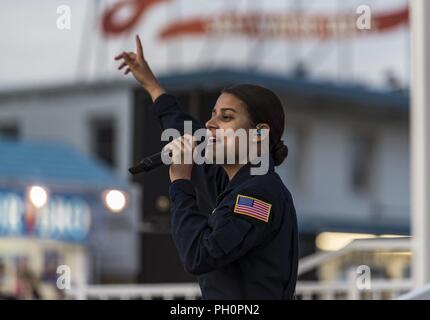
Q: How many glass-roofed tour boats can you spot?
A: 0